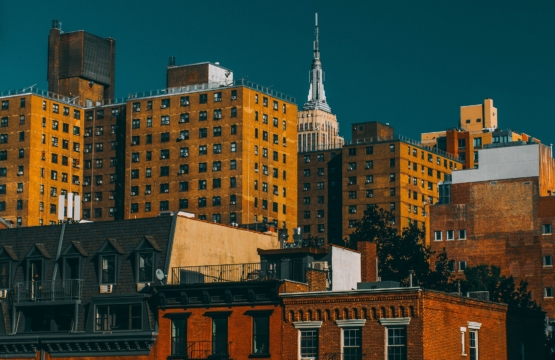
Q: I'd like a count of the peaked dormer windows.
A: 5